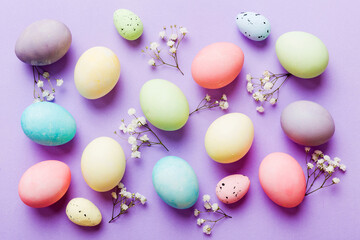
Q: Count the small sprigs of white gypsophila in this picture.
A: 8